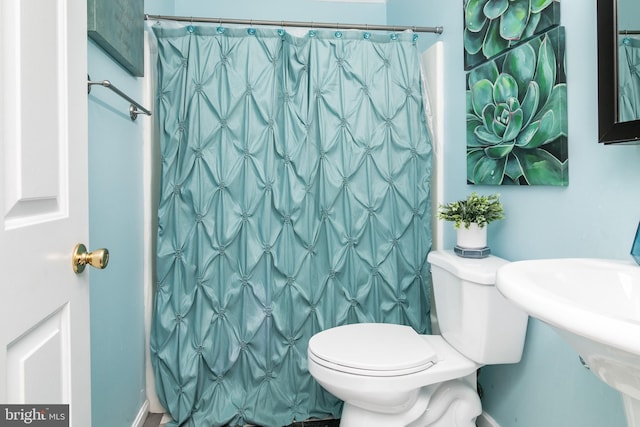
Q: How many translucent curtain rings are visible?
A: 9